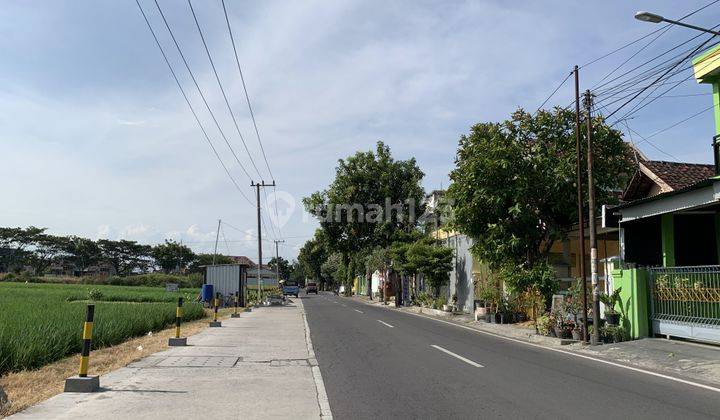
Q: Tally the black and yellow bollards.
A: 4